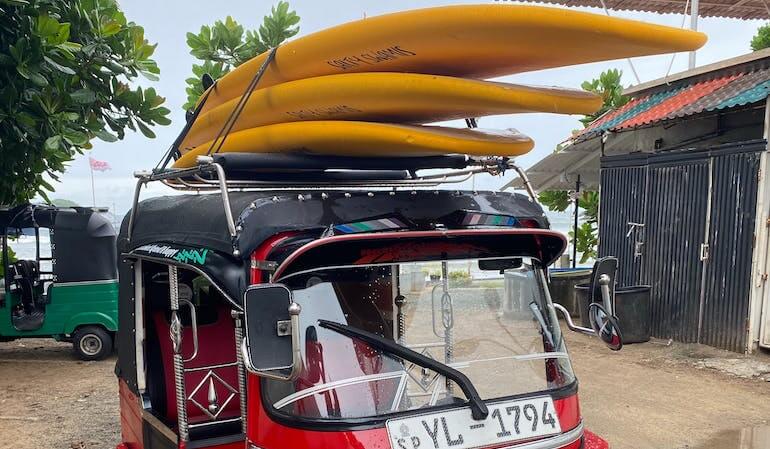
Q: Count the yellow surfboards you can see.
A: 3